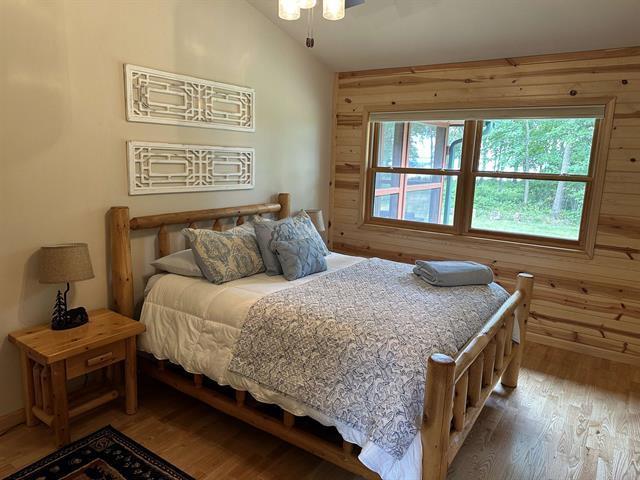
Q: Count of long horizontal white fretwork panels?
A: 2